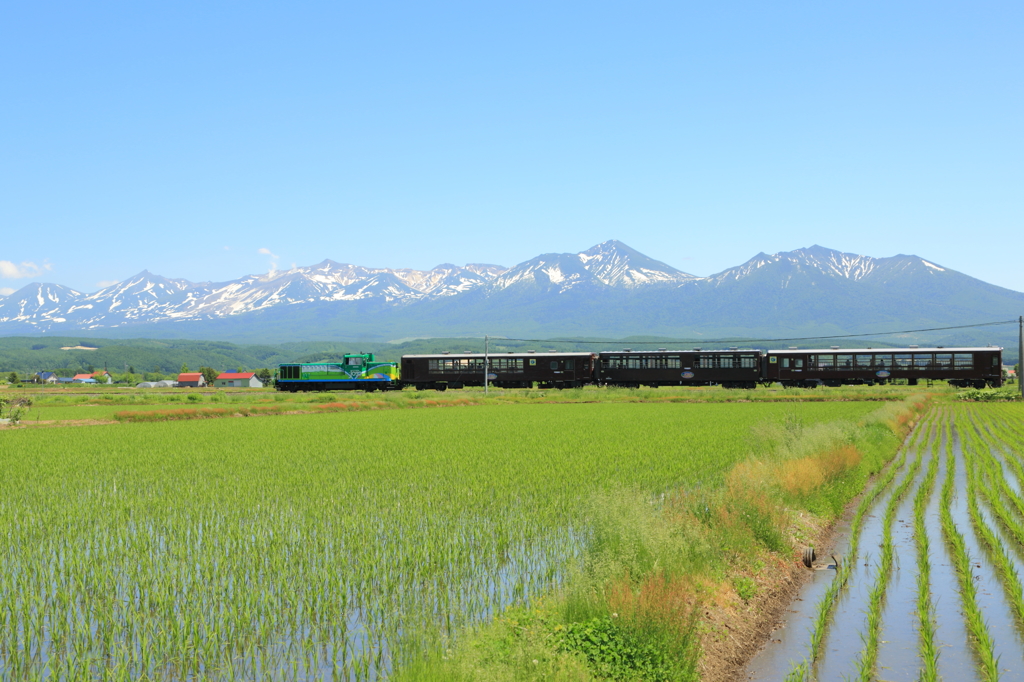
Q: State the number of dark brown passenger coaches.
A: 3